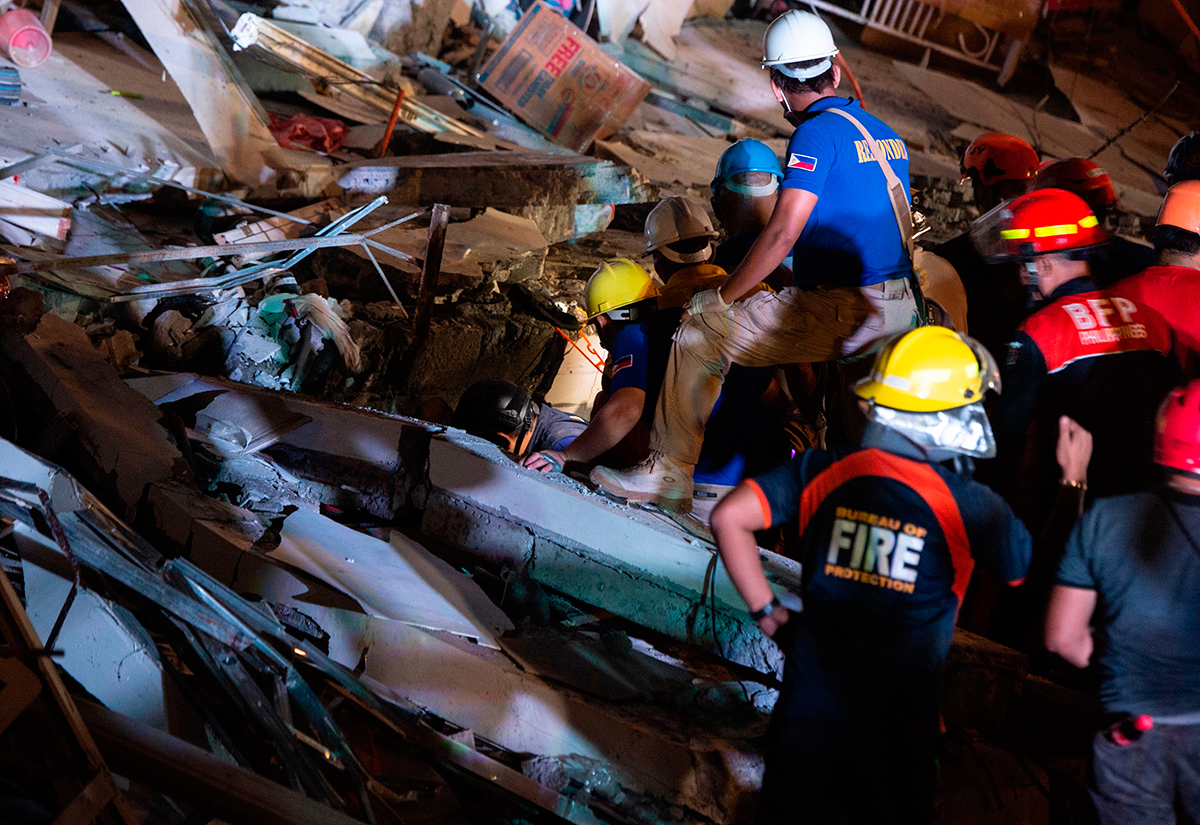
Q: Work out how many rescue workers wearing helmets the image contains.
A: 12